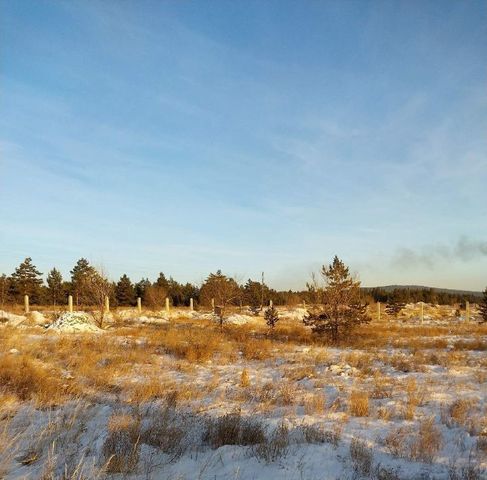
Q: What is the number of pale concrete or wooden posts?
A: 12